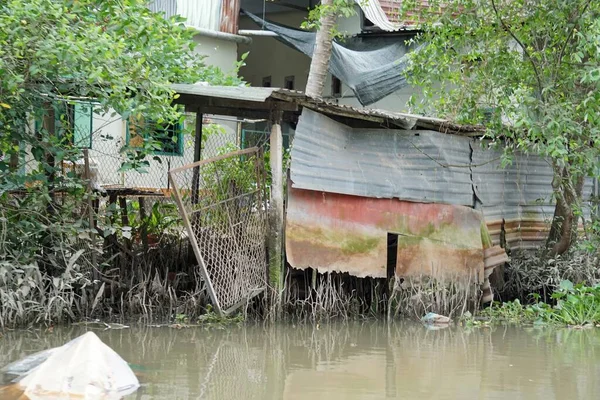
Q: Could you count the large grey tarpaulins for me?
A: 1